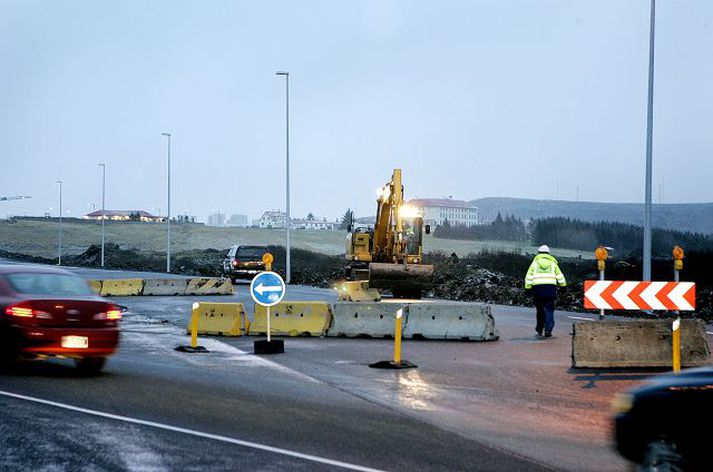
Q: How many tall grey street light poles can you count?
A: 5